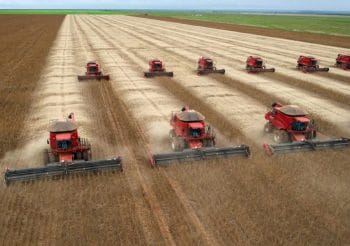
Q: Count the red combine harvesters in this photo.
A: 9